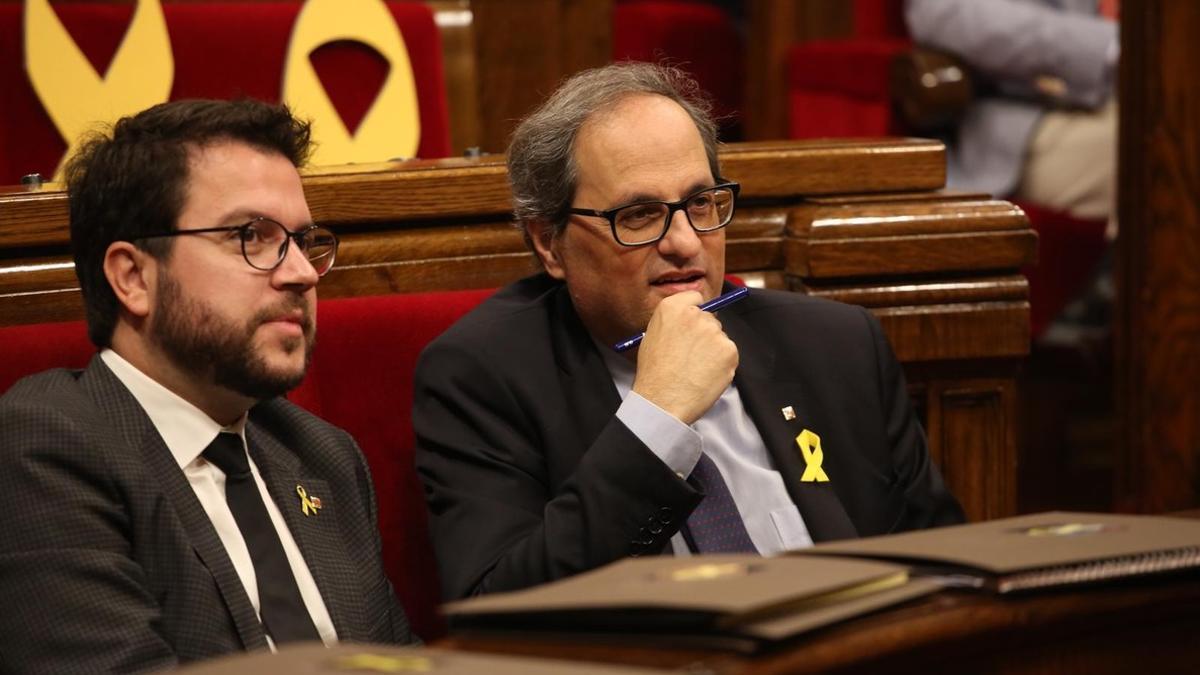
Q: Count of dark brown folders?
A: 3